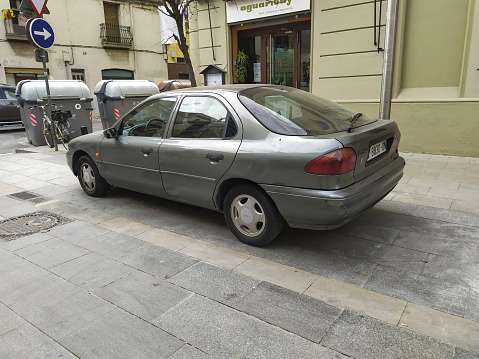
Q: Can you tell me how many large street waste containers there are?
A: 3